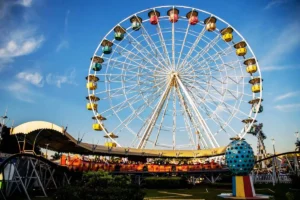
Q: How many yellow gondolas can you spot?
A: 8